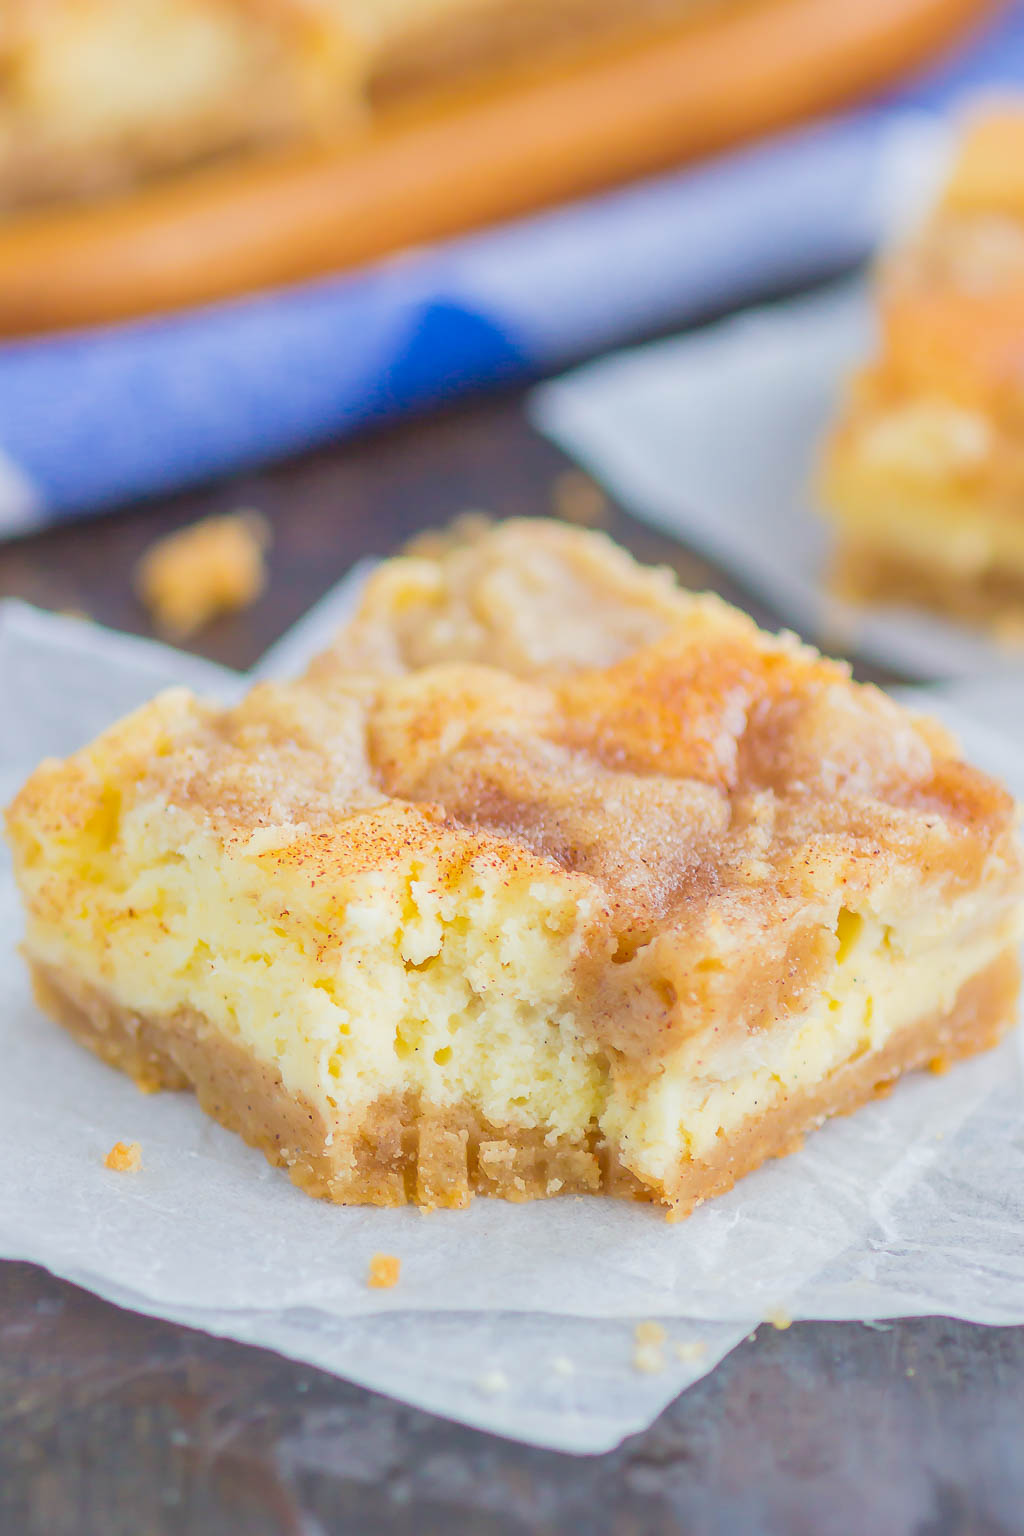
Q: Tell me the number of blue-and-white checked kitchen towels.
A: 1